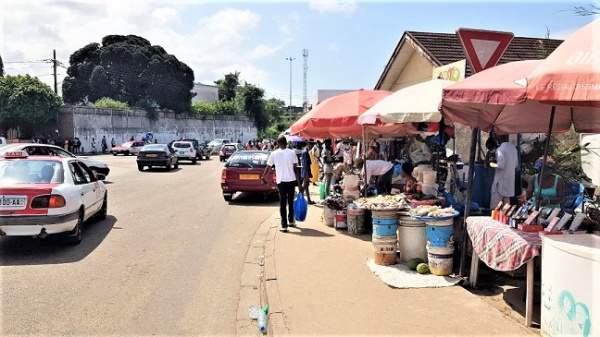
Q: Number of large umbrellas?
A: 4